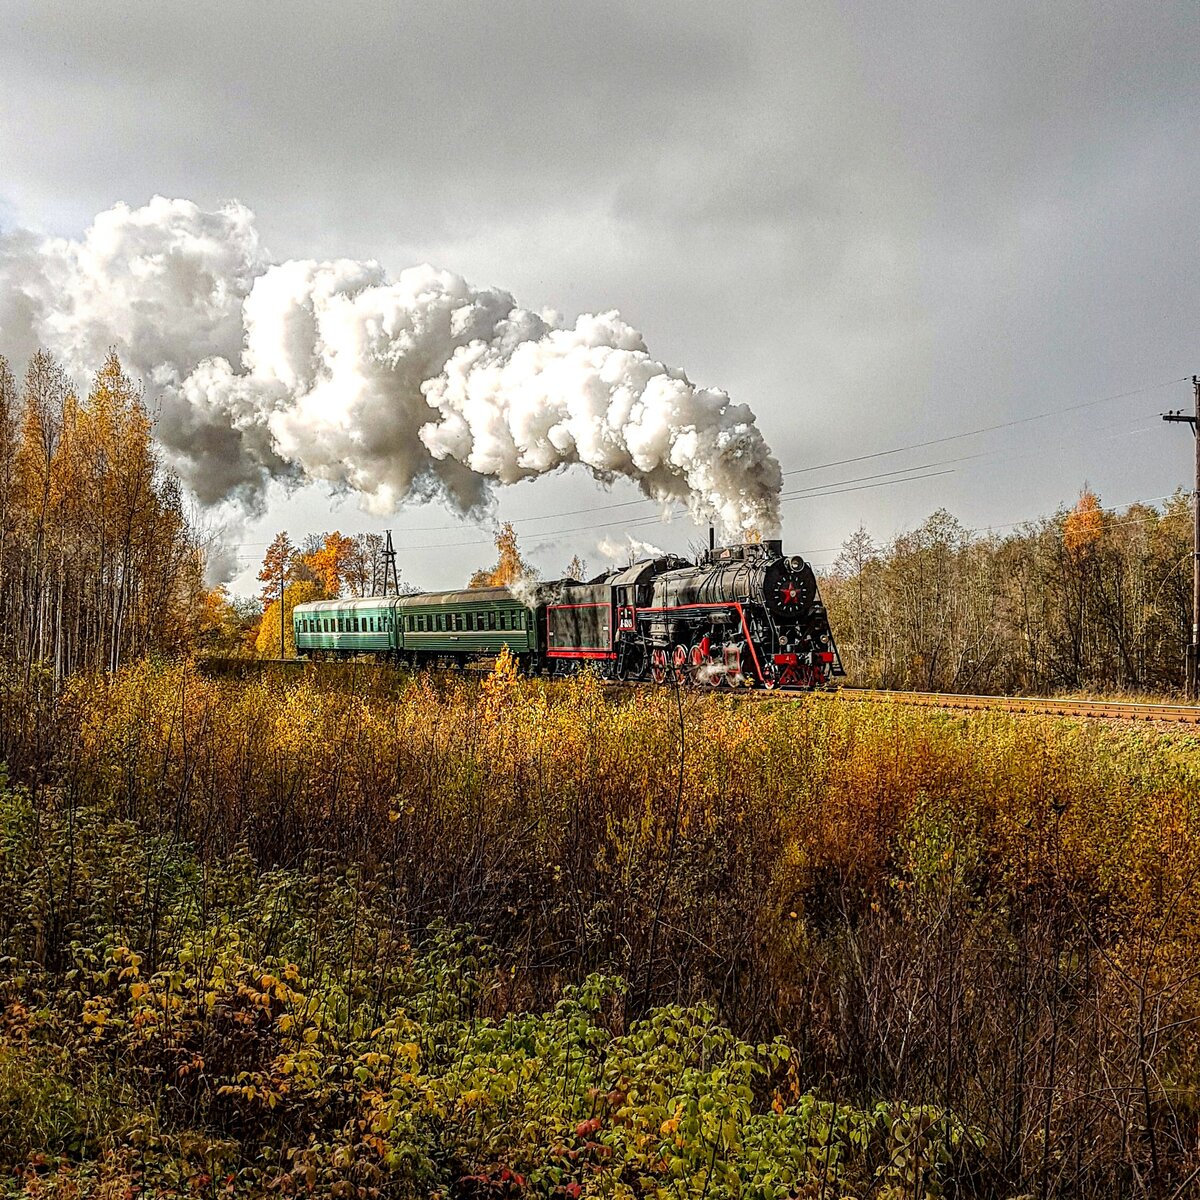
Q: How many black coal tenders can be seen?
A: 1